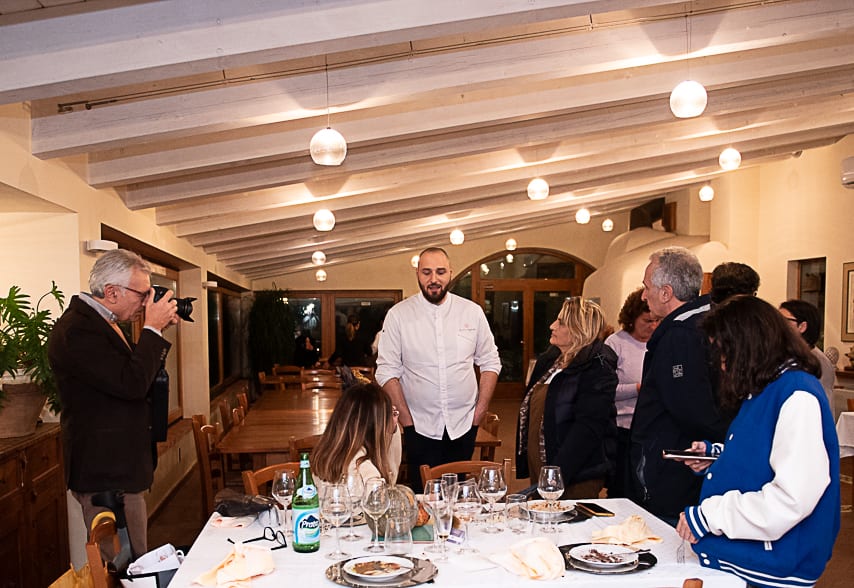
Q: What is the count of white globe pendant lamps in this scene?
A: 13